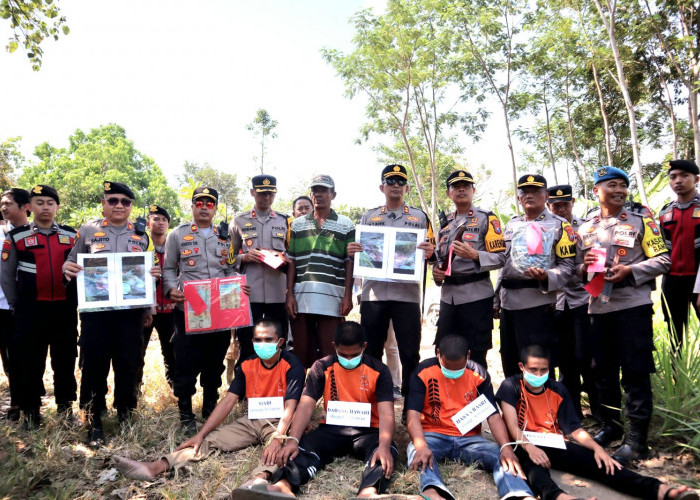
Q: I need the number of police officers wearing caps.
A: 11